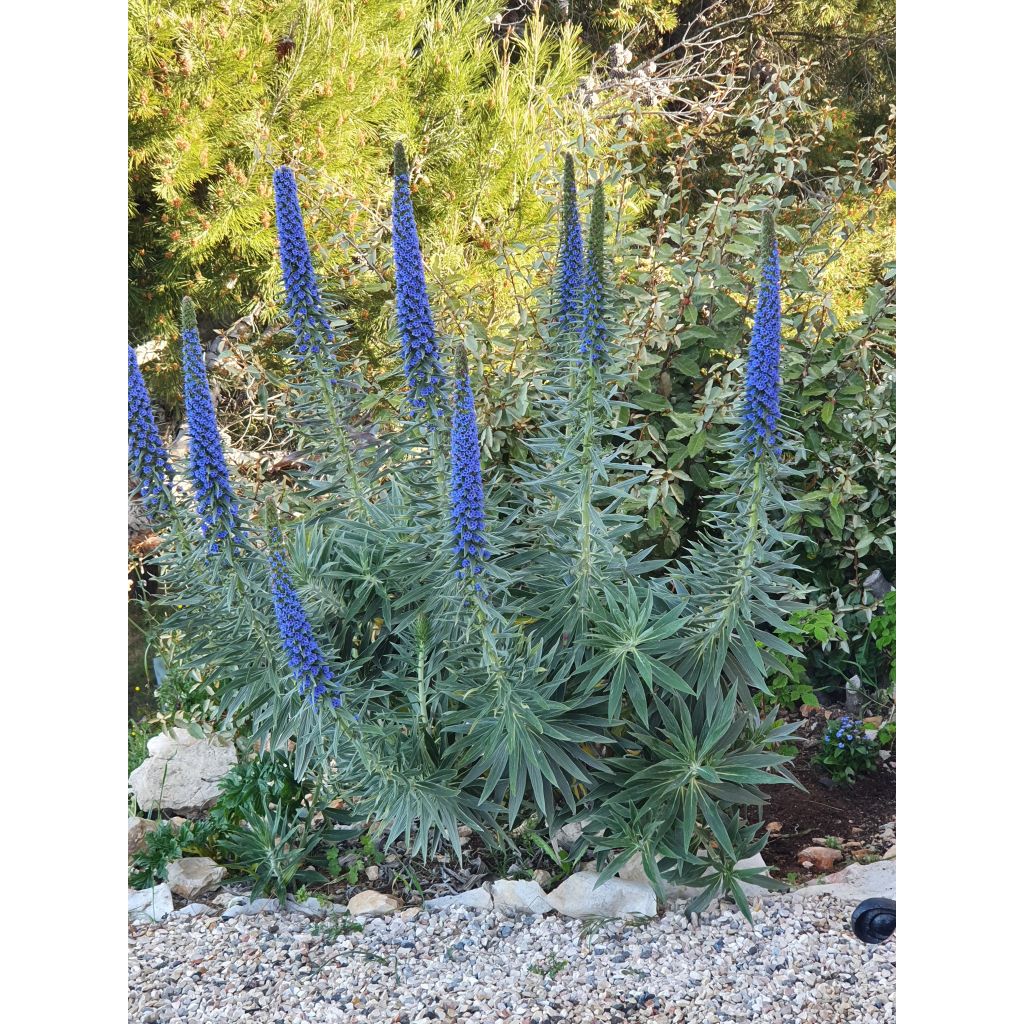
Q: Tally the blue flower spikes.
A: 9